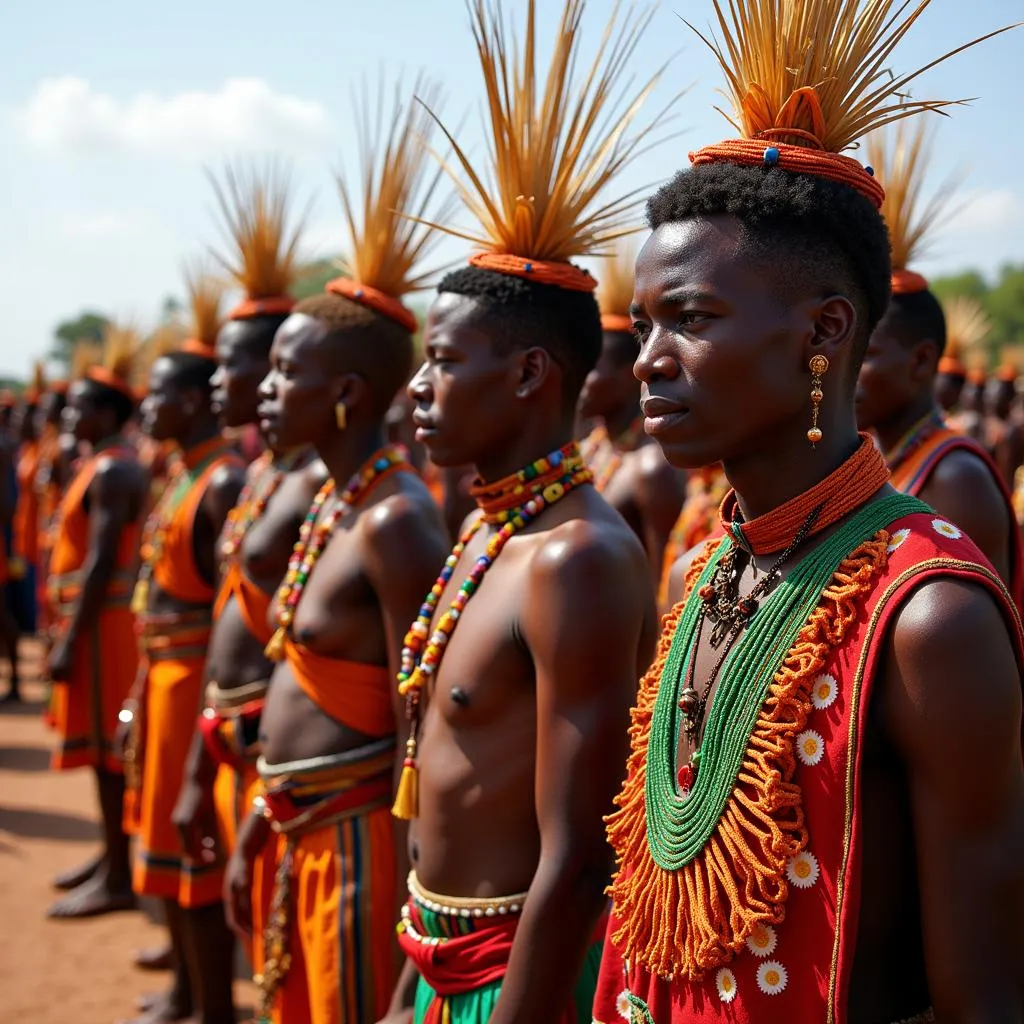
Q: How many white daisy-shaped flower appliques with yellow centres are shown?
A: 9